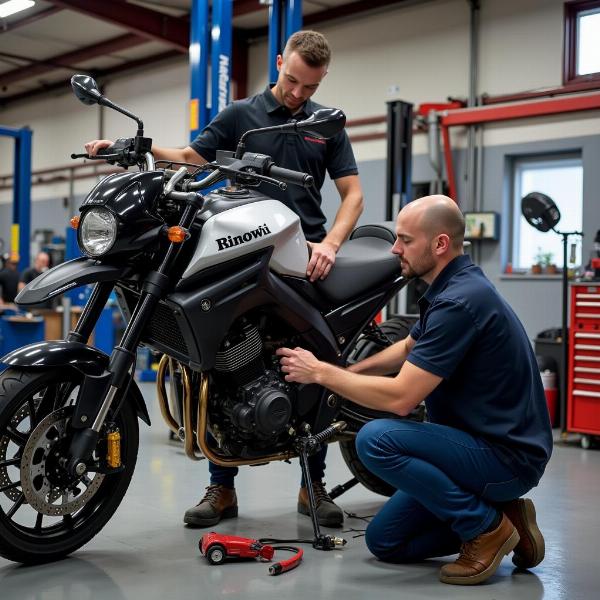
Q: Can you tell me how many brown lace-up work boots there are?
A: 4